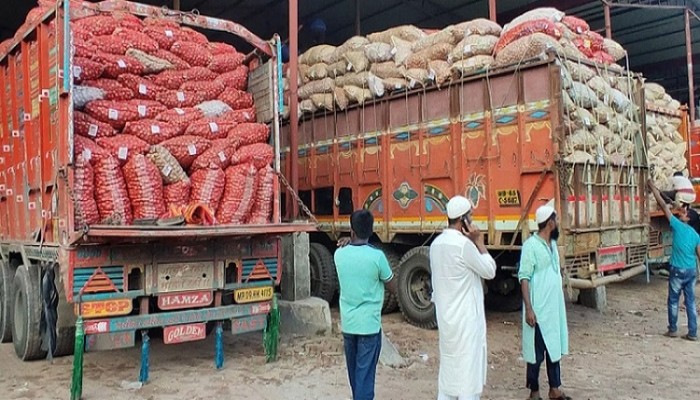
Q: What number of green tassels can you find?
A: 2